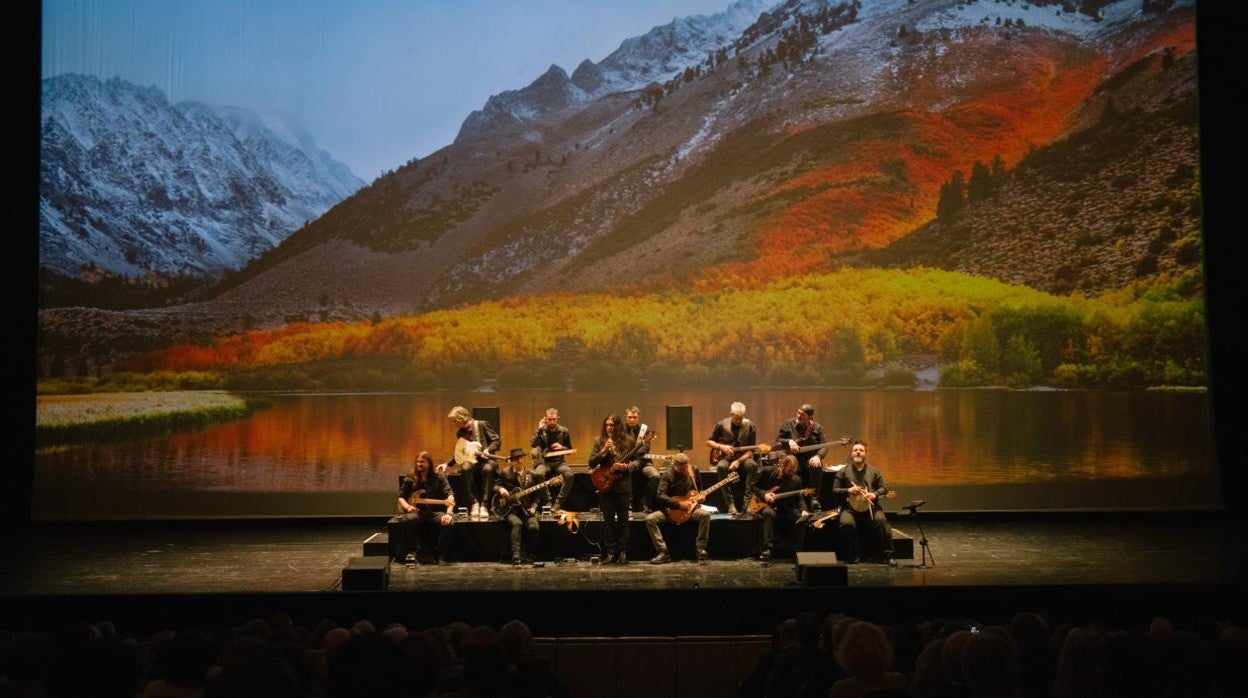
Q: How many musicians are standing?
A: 1